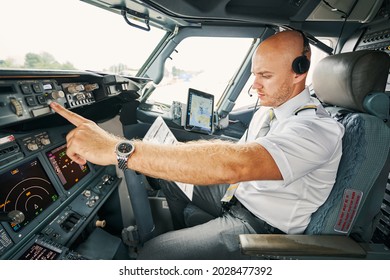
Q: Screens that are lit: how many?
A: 4